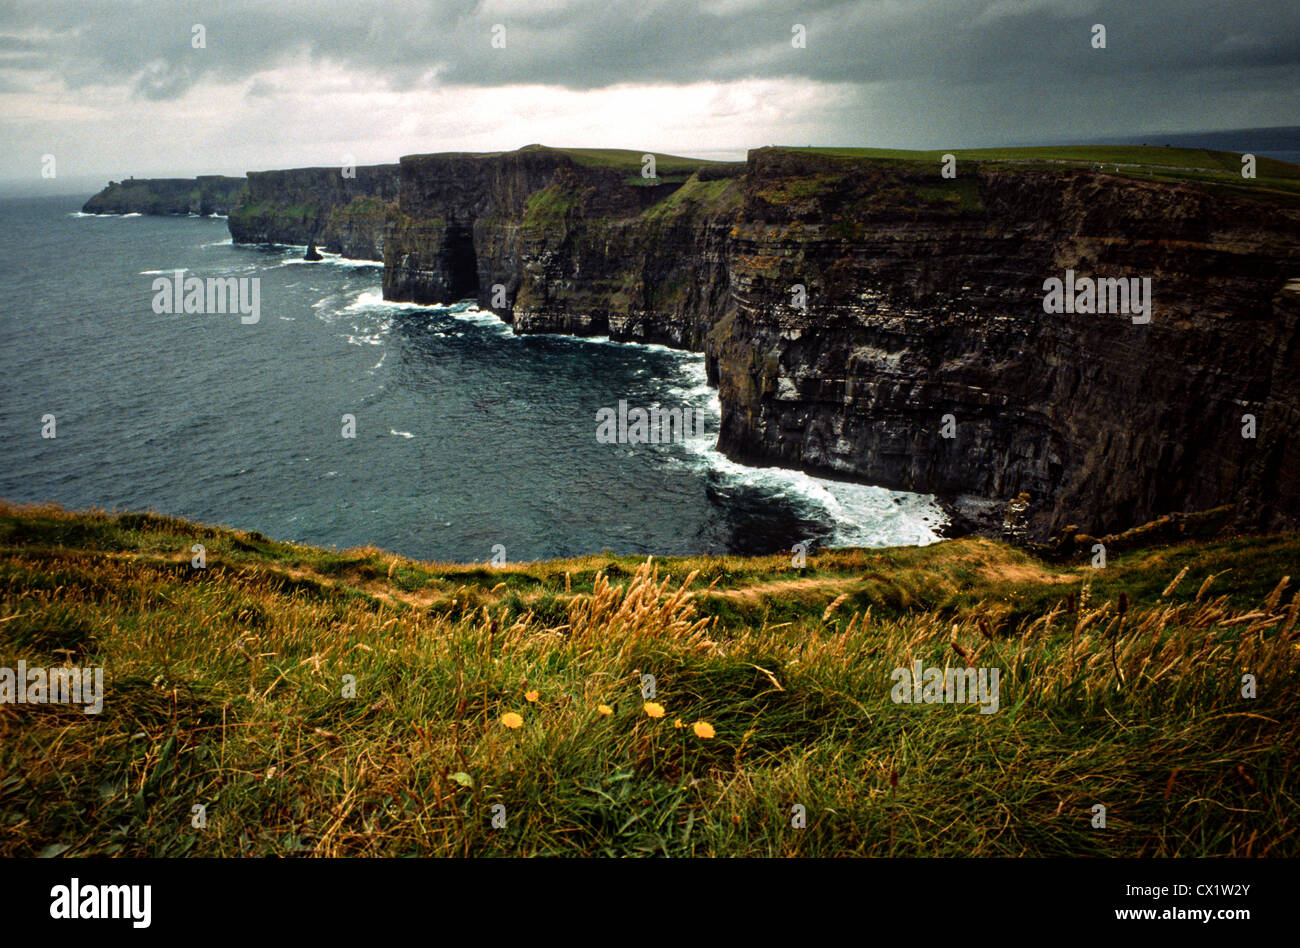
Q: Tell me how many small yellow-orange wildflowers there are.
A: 6